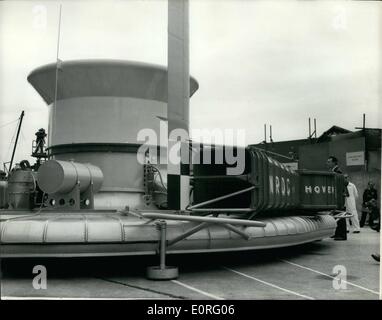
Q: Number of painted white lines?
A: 3